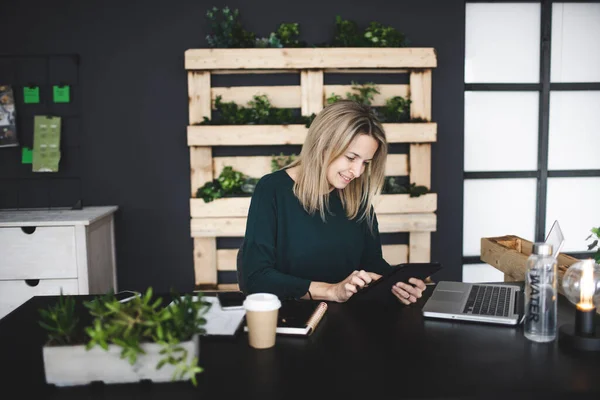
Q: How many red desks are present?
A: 0